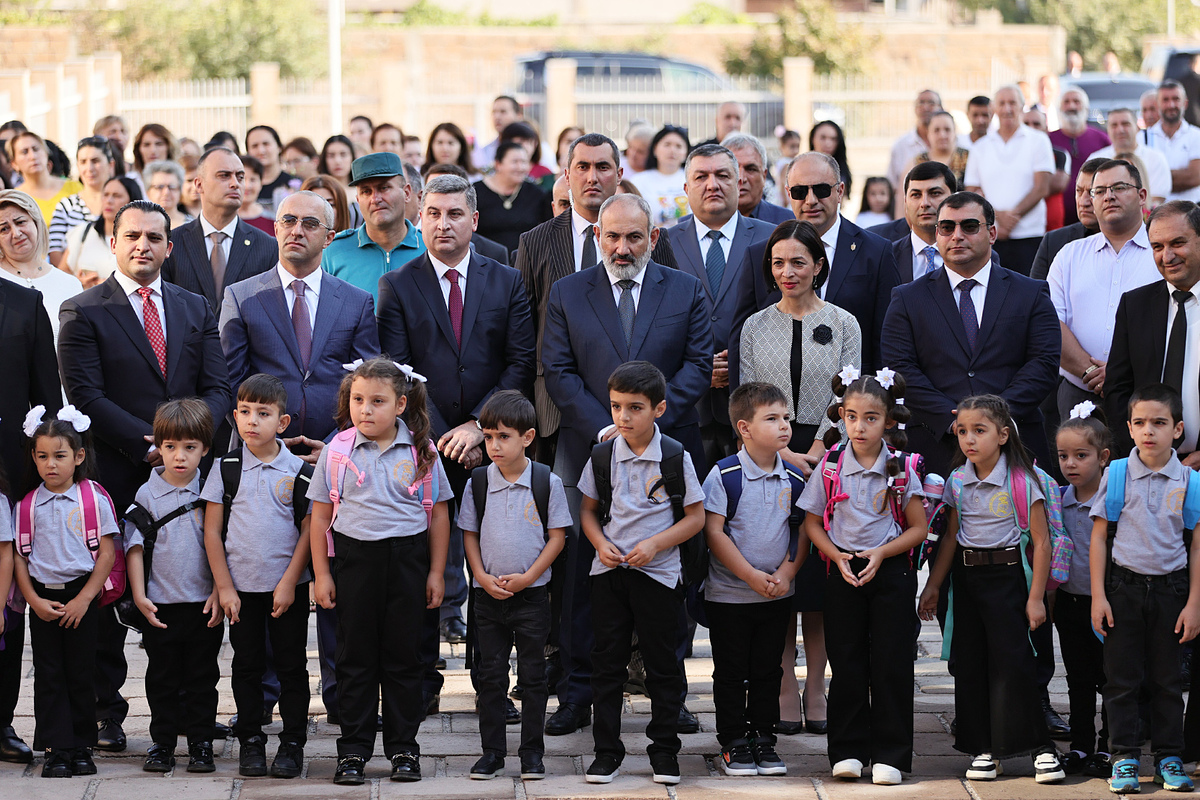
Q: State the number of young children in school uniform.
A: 11